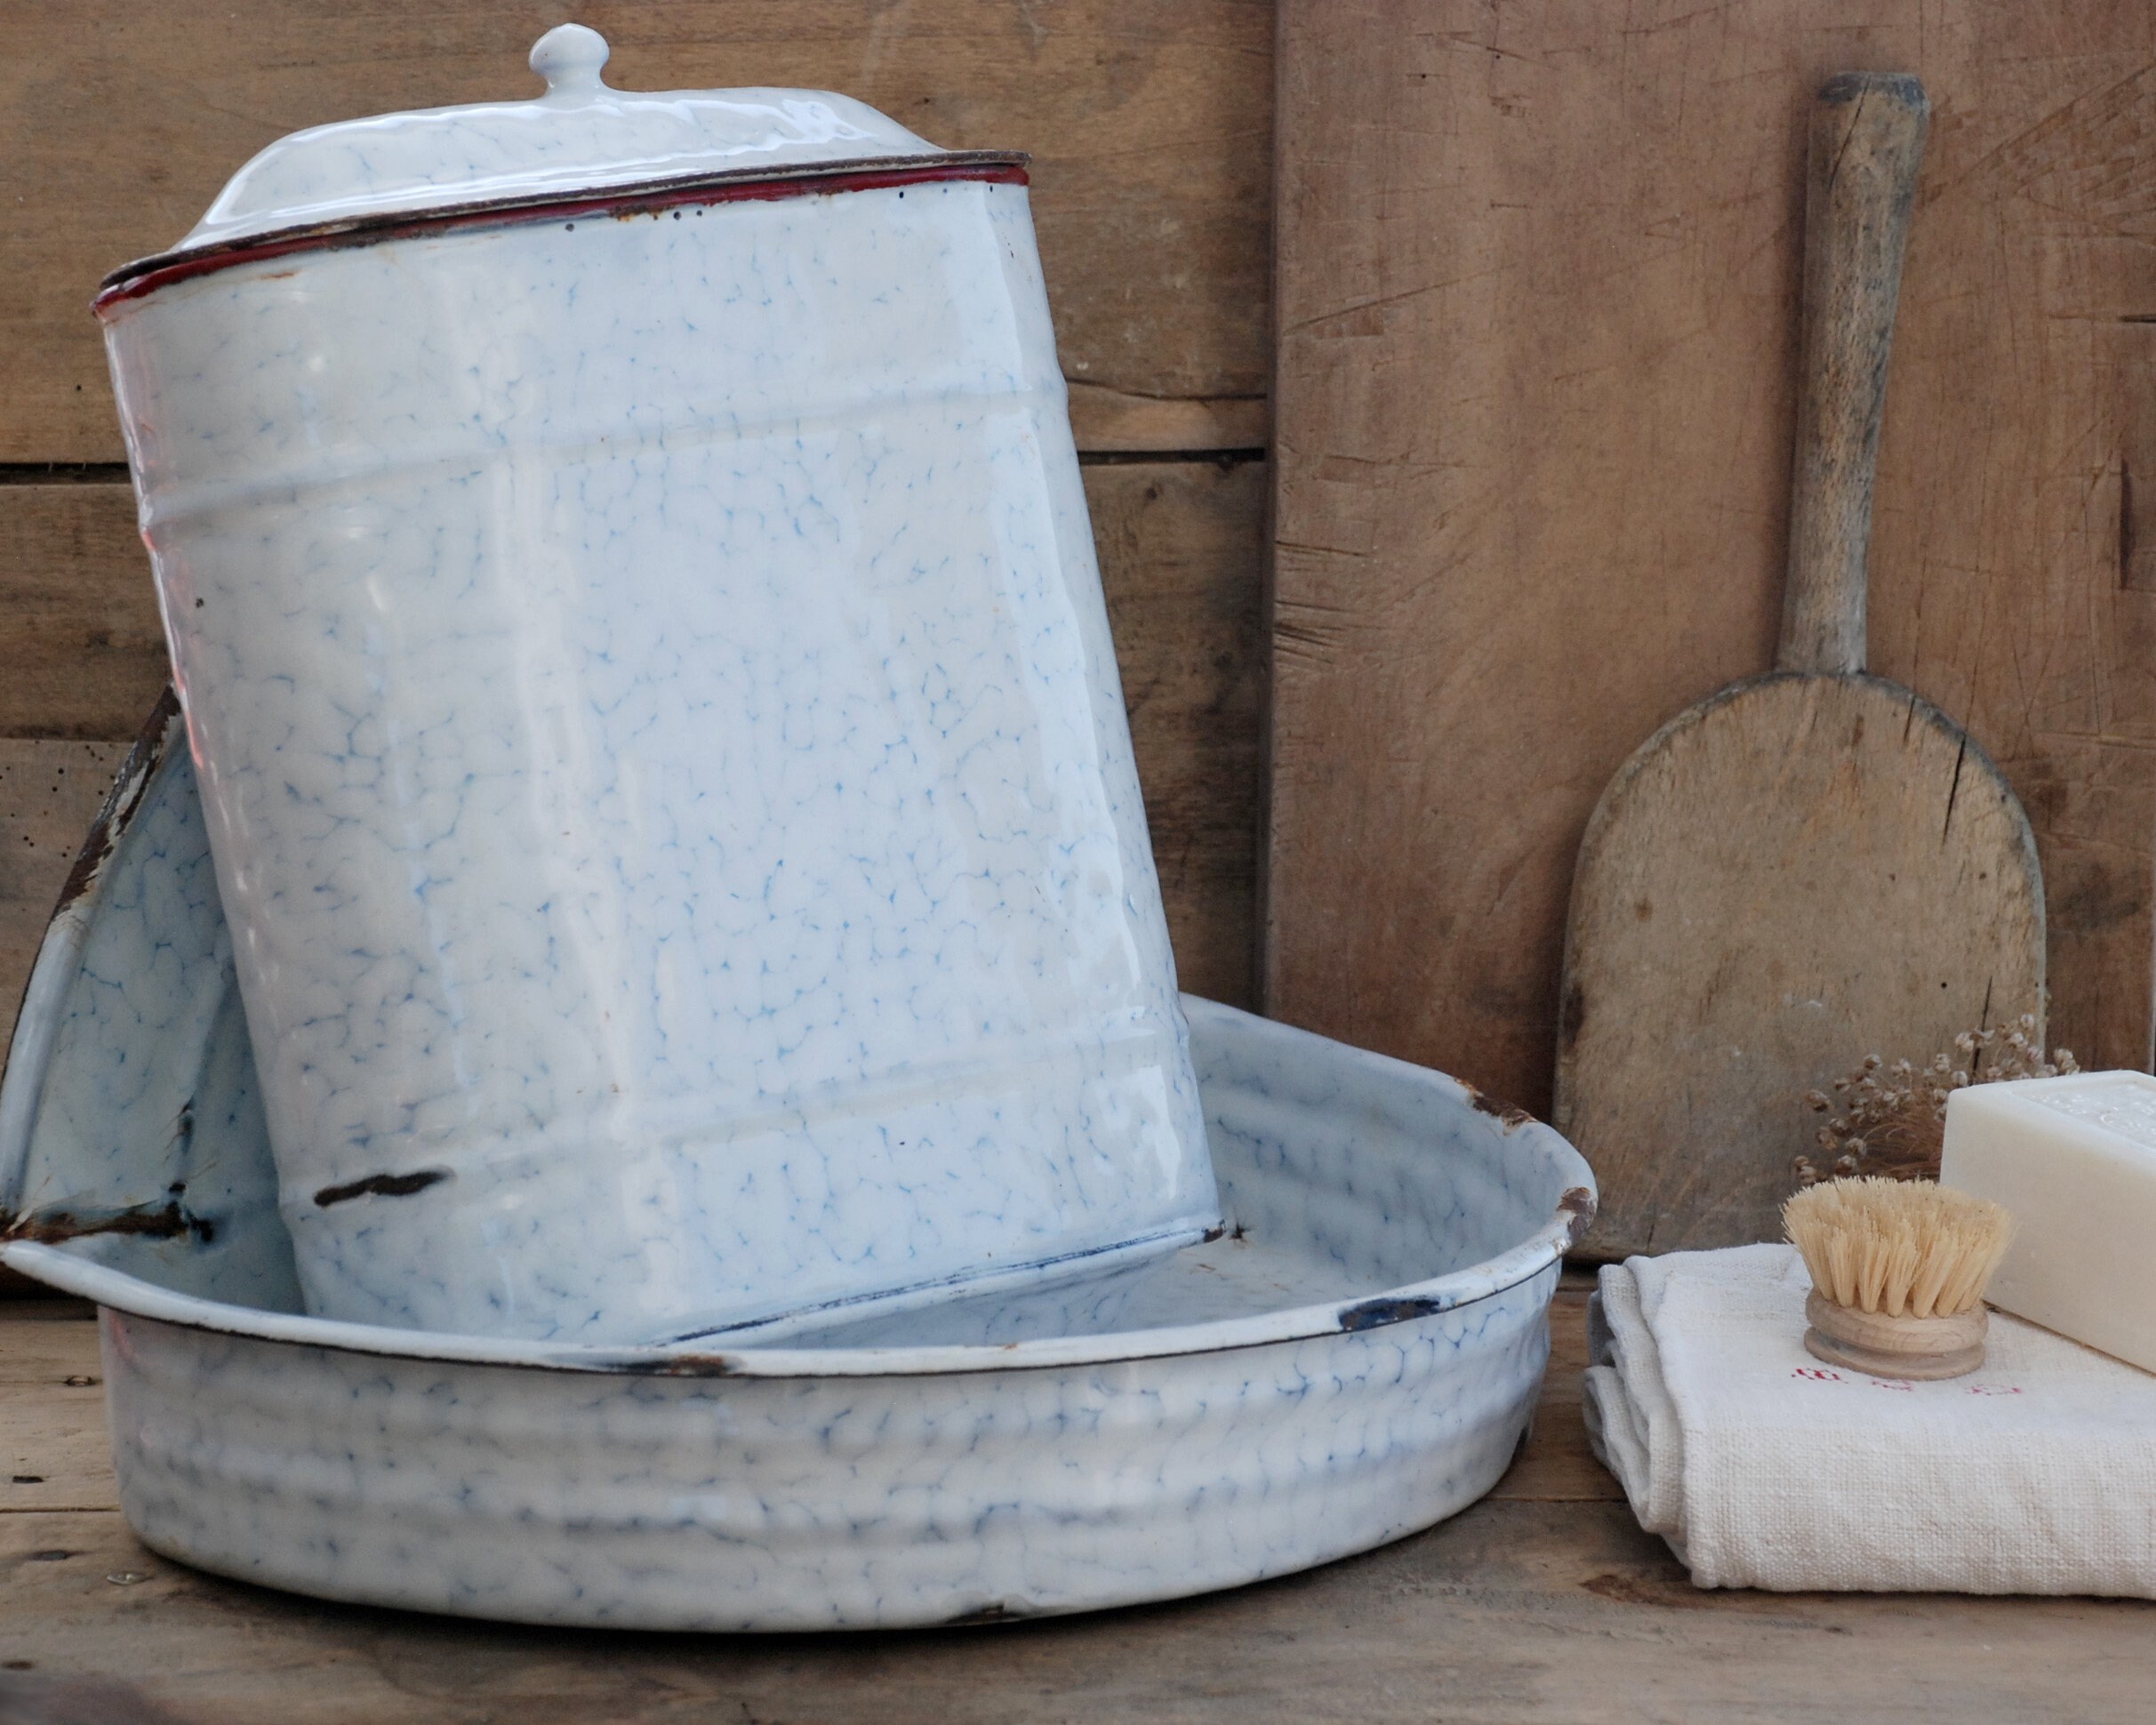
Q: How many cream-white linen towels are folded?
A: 1